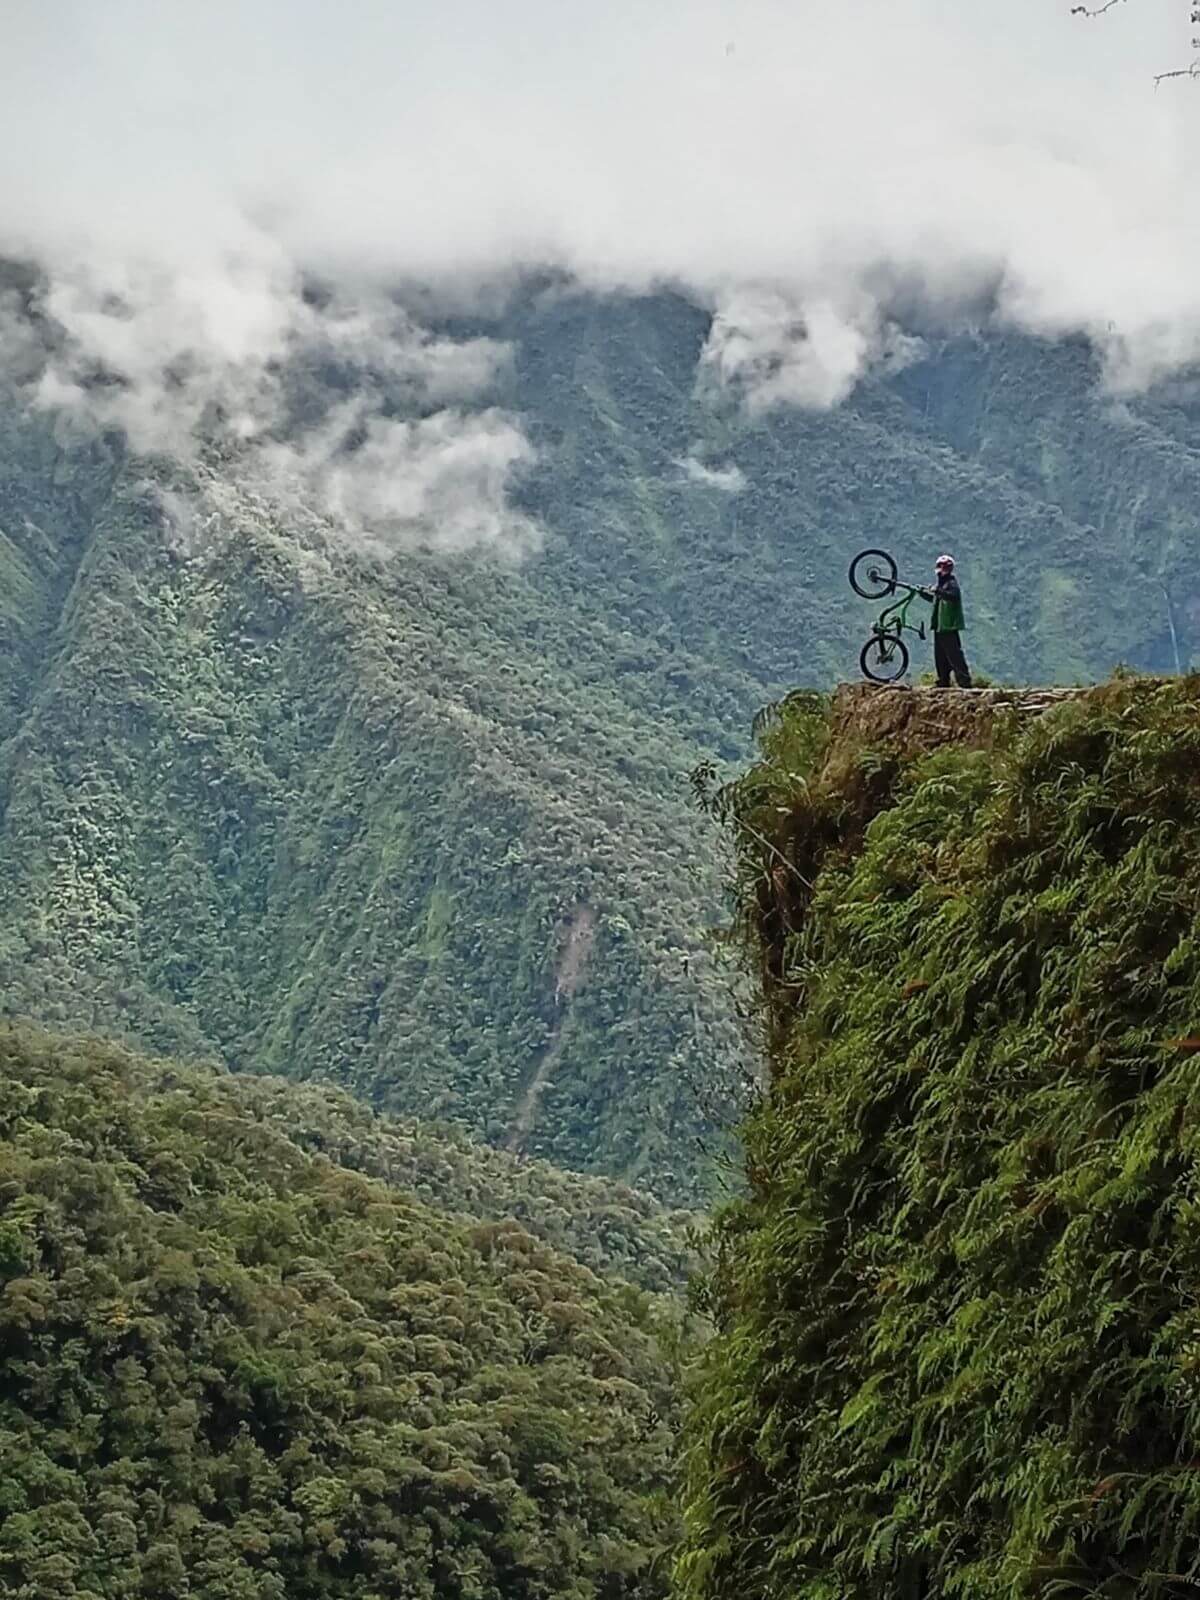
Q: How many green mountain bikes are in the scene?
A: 1